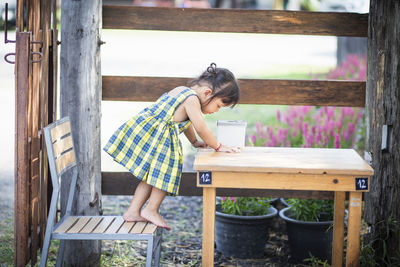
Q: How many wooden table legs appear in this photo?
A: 3